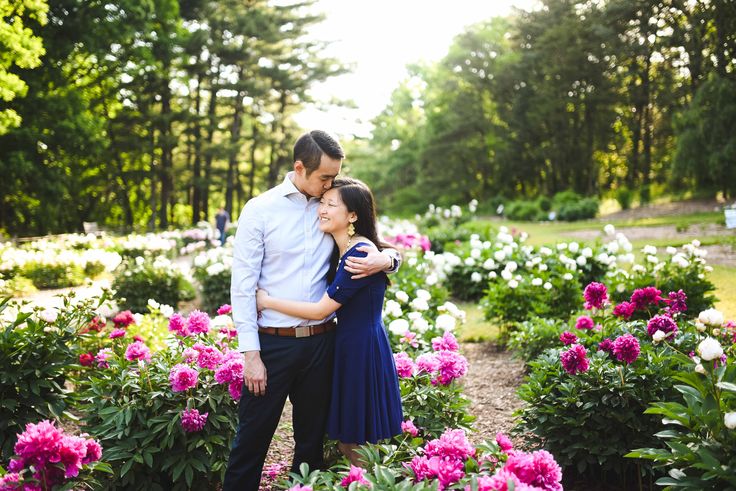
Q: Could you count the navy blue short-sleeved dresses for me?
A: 1